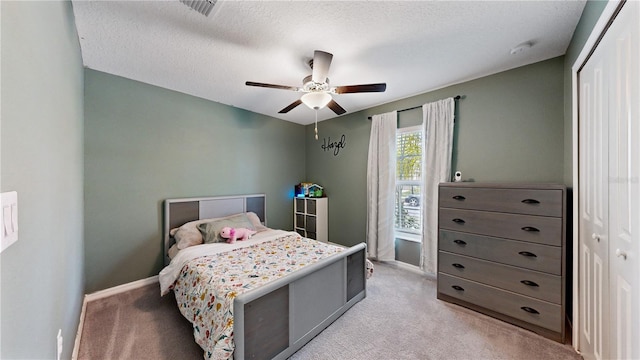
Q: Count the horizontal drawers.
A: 5